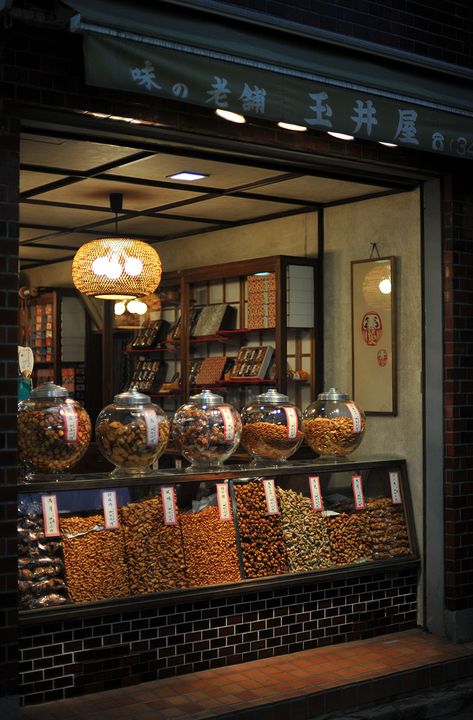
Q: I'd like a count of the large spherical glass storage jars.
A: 5